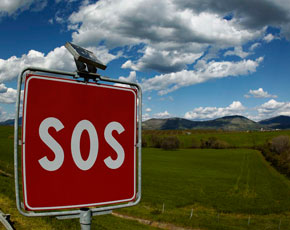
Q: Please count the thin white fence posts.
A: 5